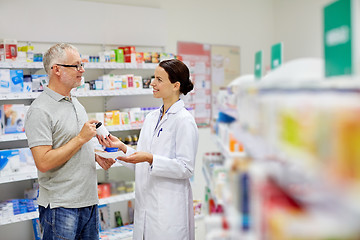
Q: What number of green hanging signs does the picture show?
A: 3